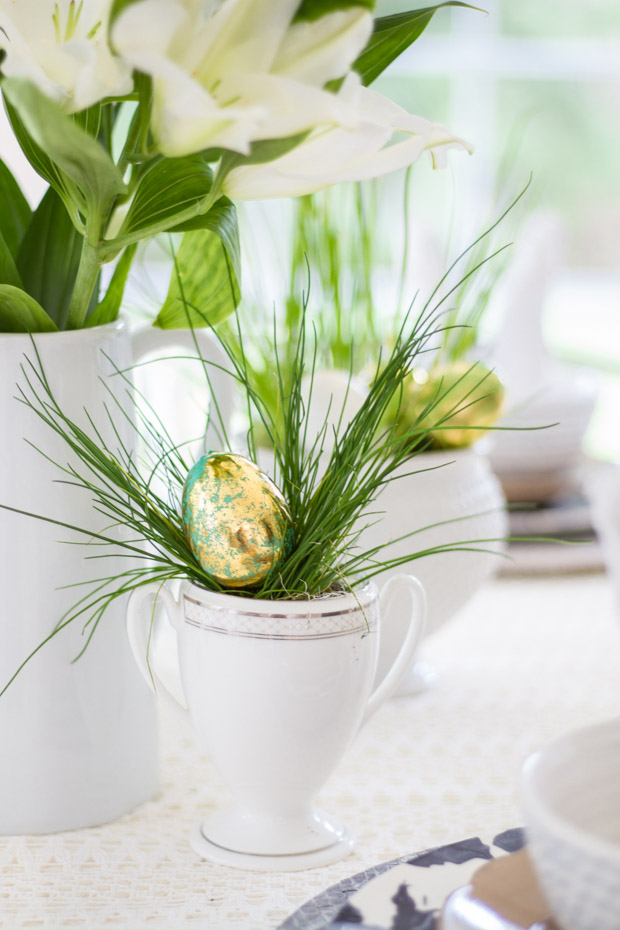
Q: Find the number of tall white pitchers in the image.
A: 1